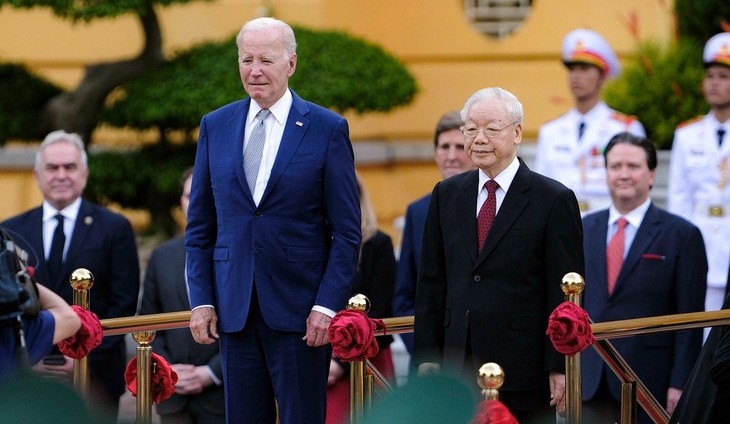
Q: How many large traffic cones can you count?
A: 0